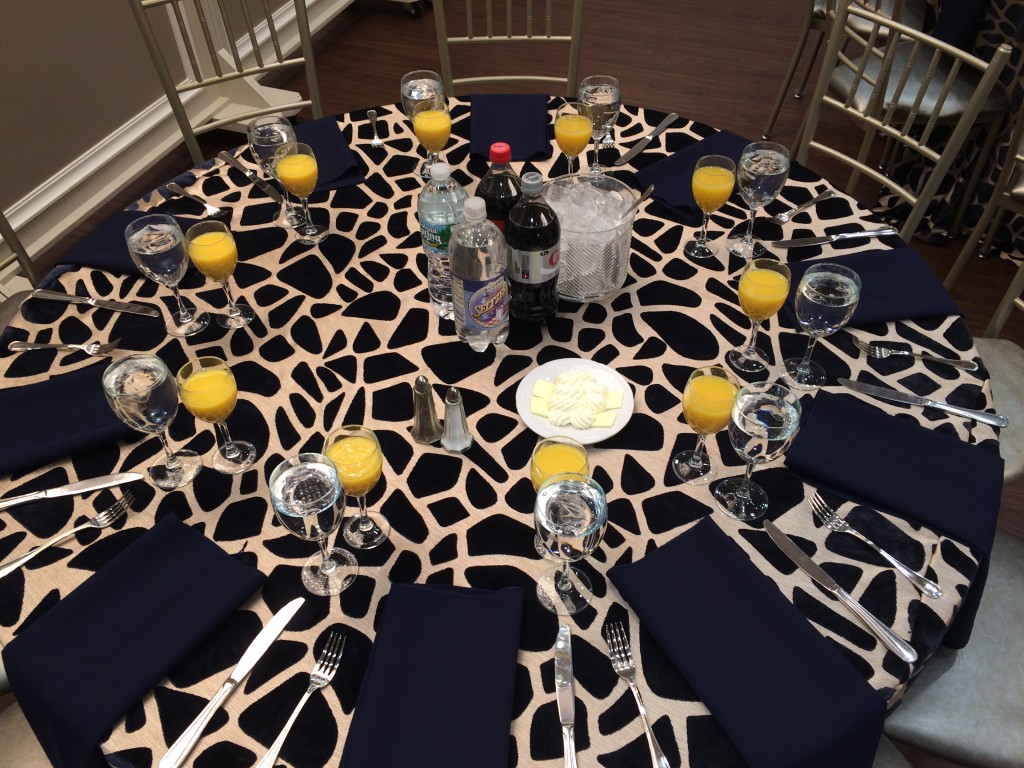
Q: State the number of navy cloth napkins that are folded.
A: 10